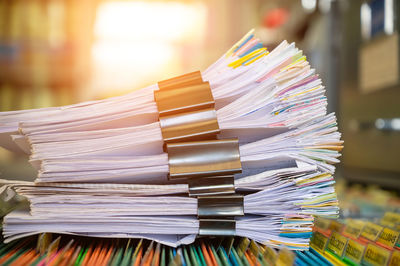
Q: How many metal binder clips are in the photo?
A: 7